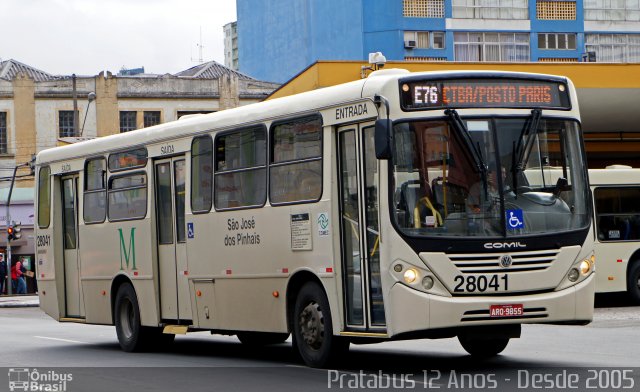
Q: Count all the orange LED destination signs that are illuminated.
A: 1